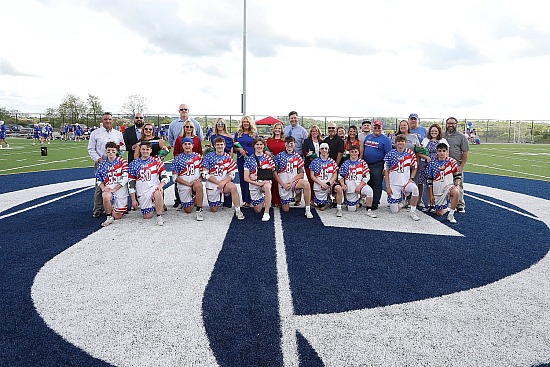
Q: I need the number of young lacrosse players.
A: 10